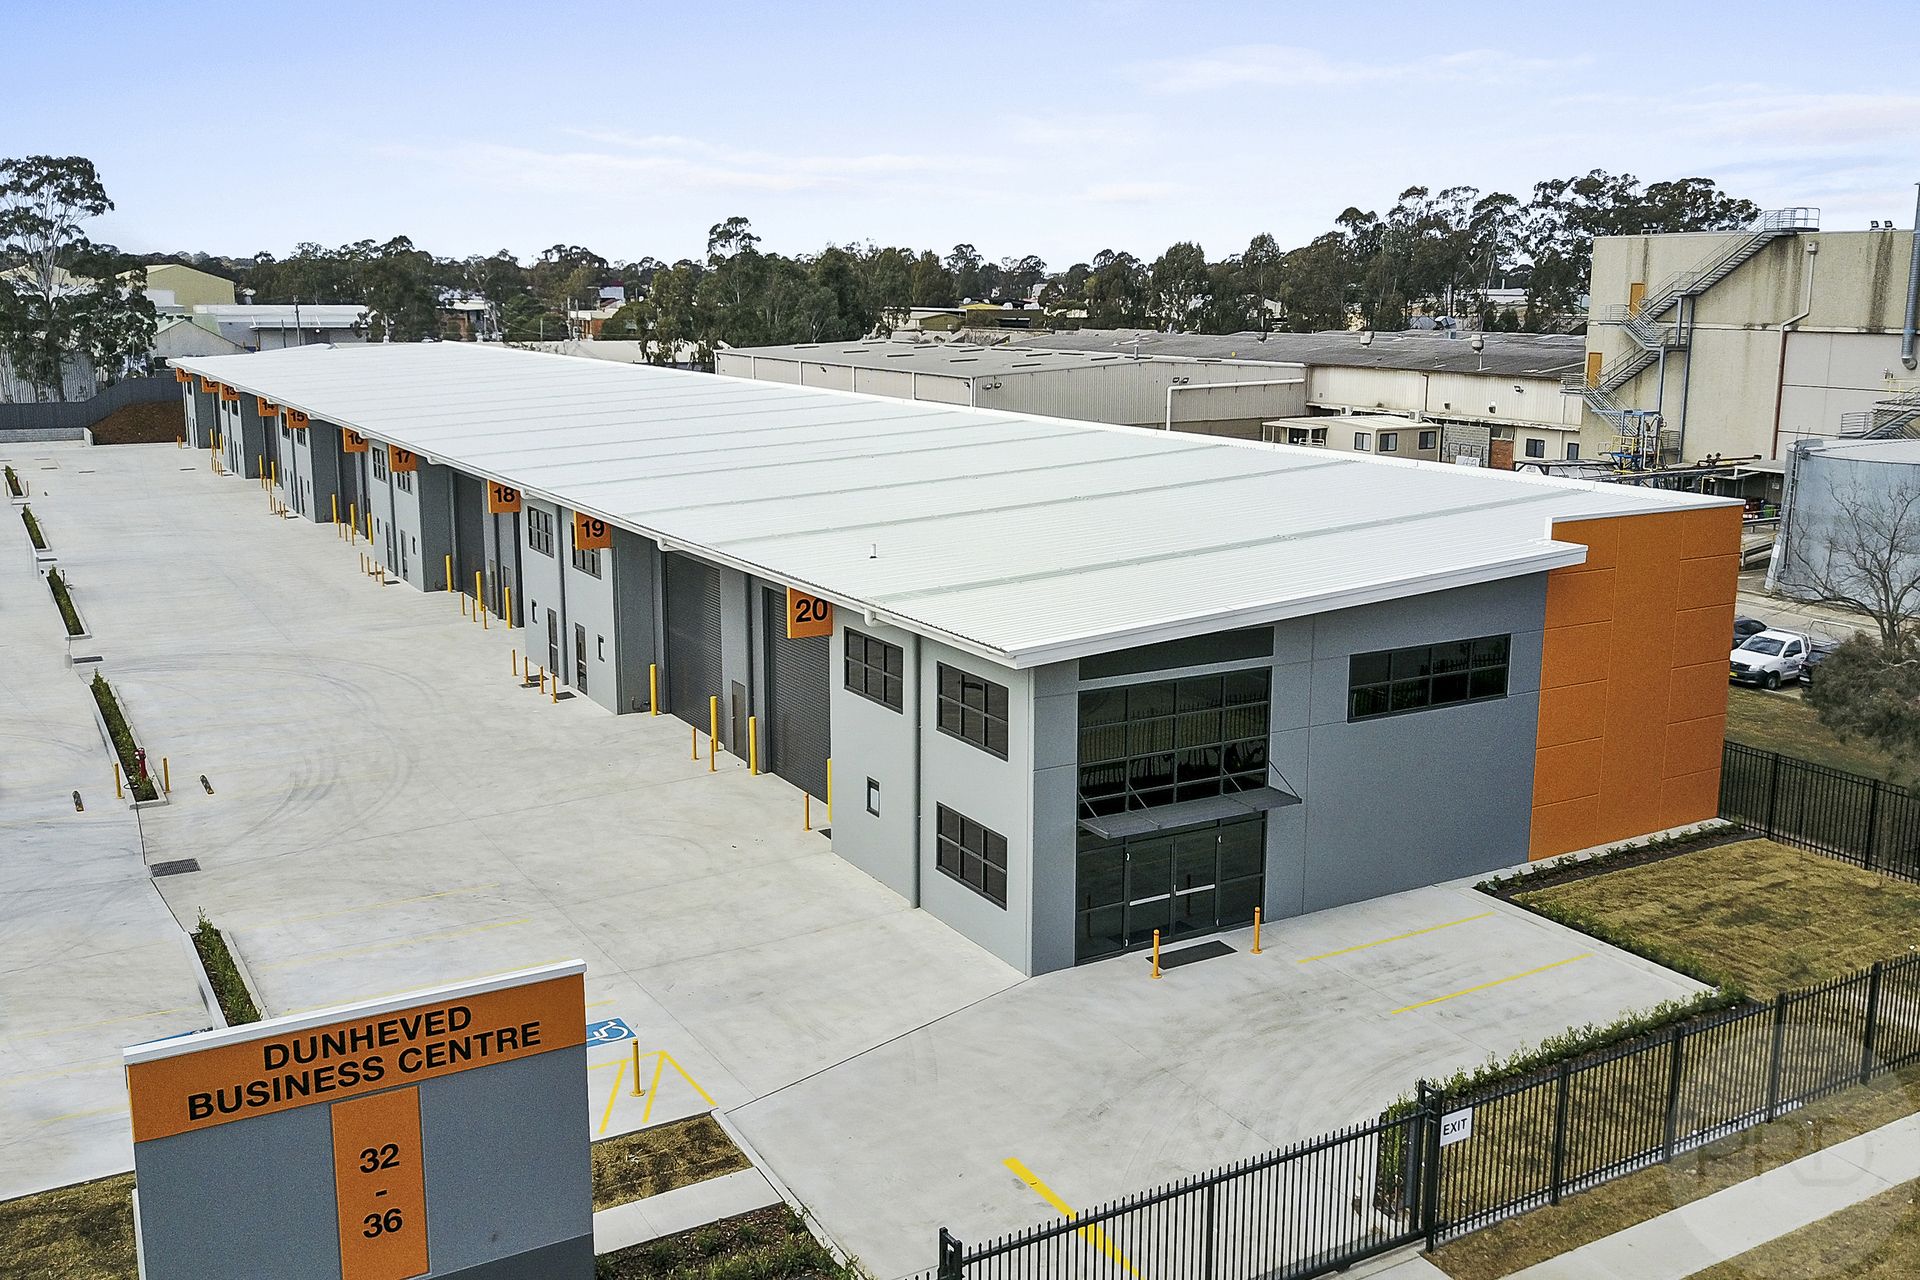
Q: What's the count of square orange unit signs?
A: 10